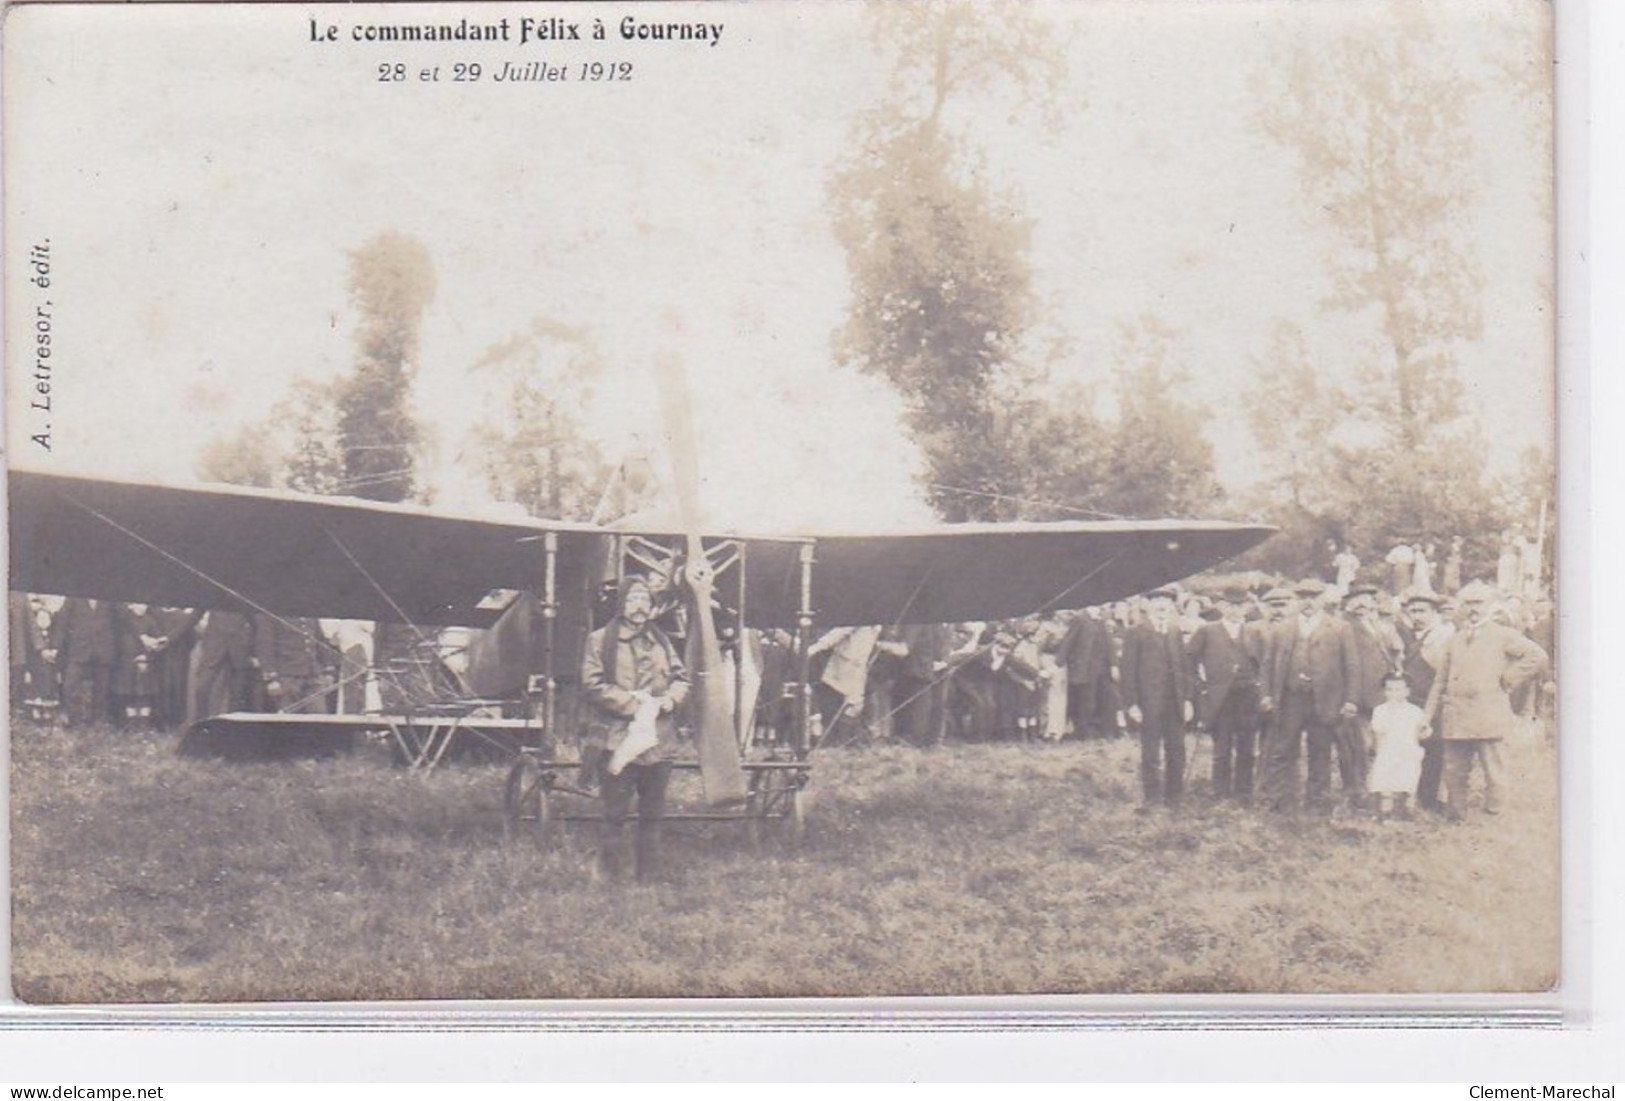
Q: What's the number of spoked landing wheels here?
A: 2